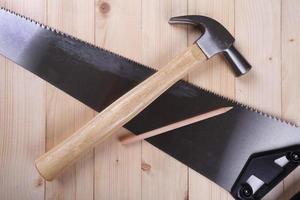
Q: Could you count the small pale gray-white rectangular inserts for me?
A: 2